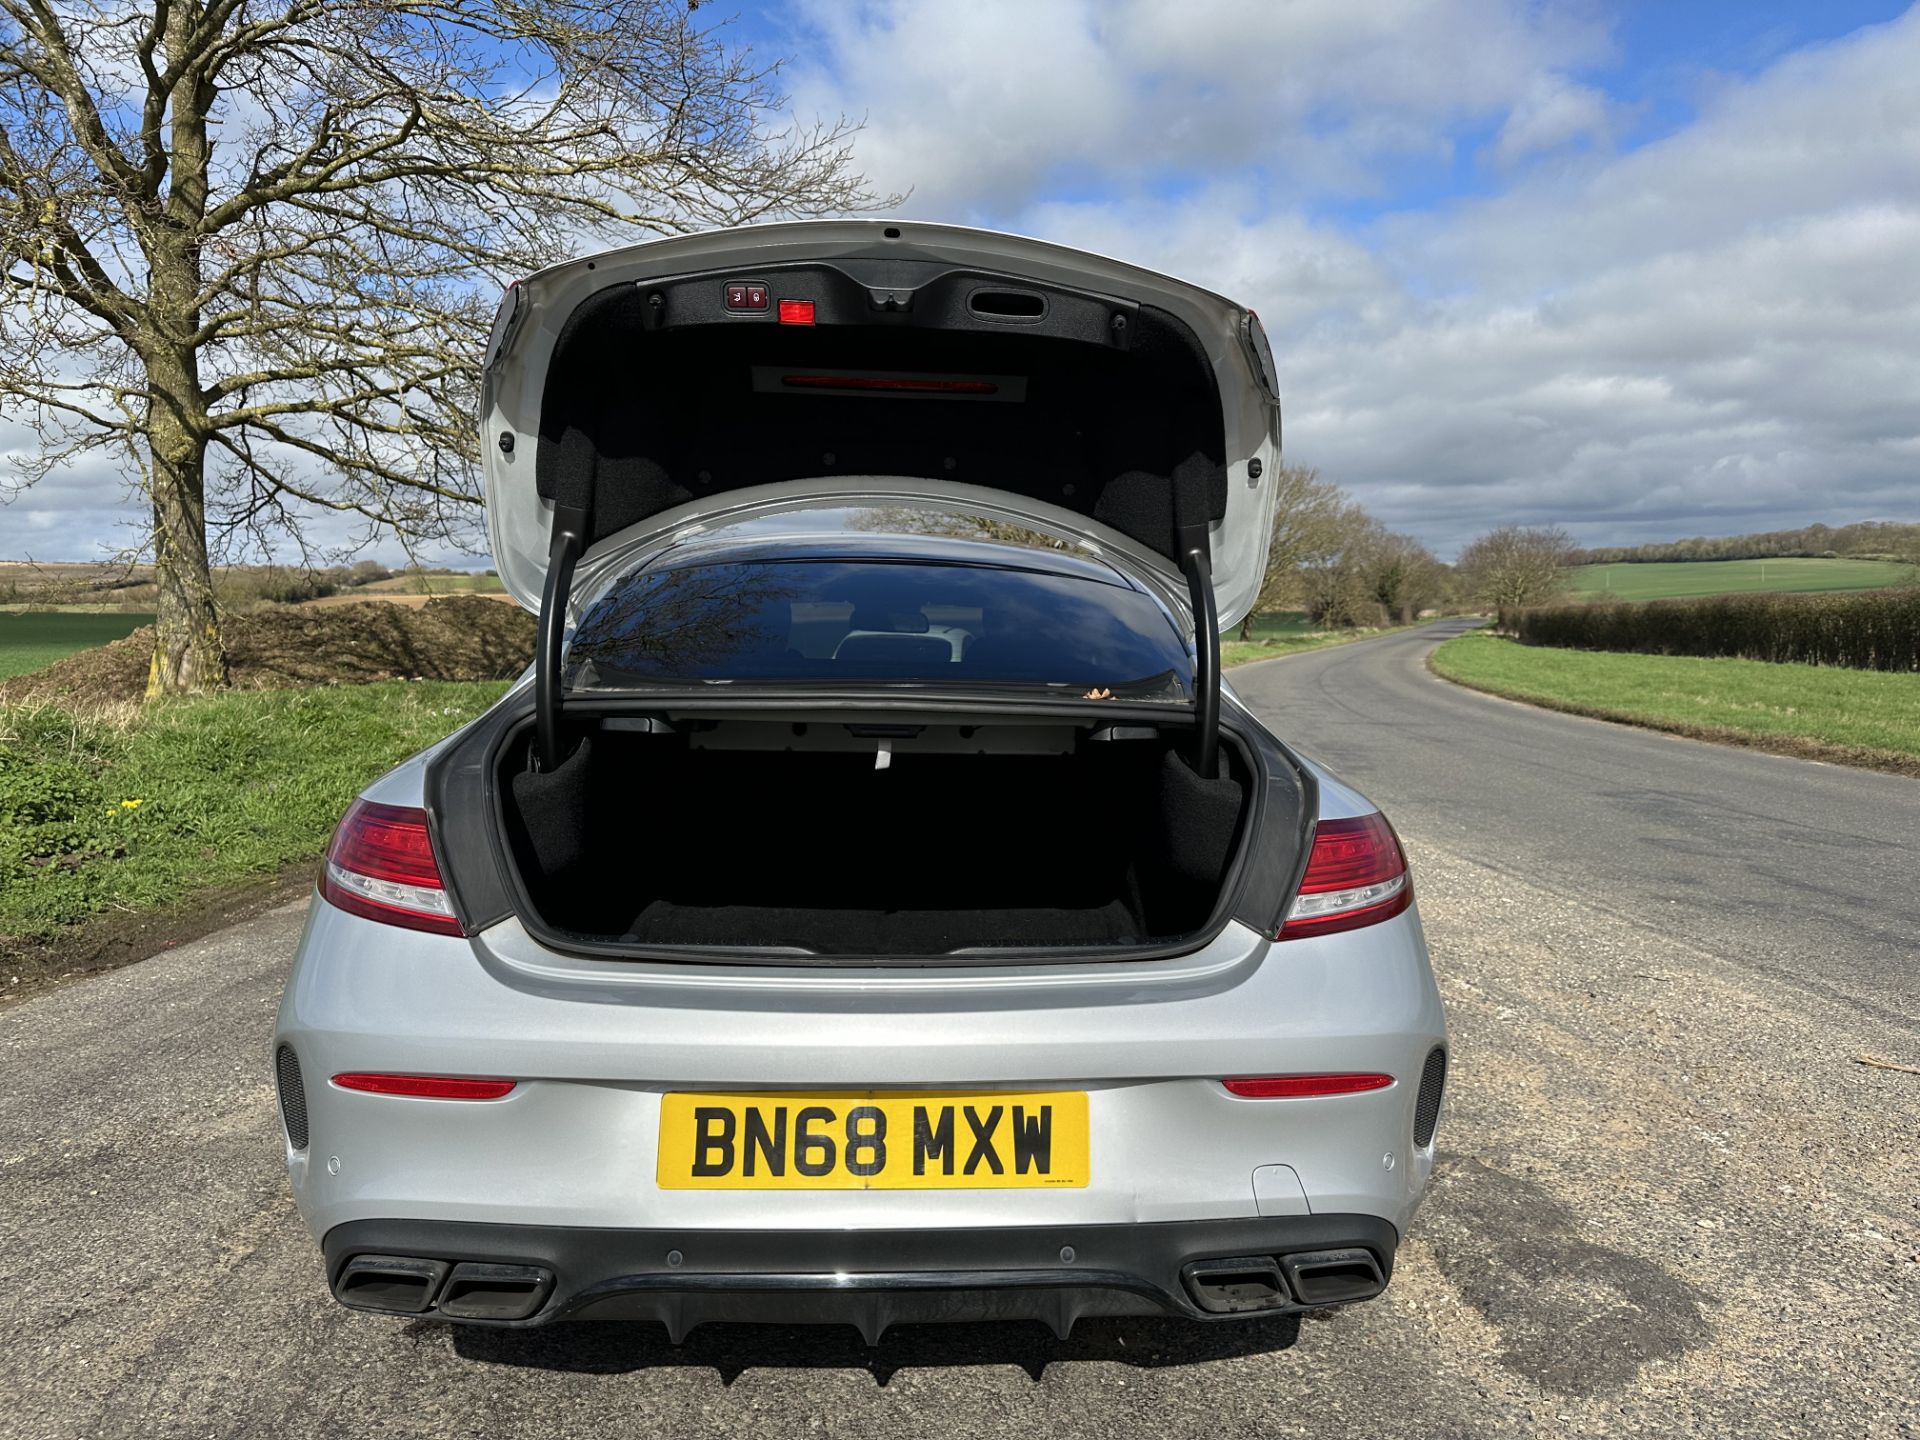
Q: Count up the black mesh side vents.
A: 2